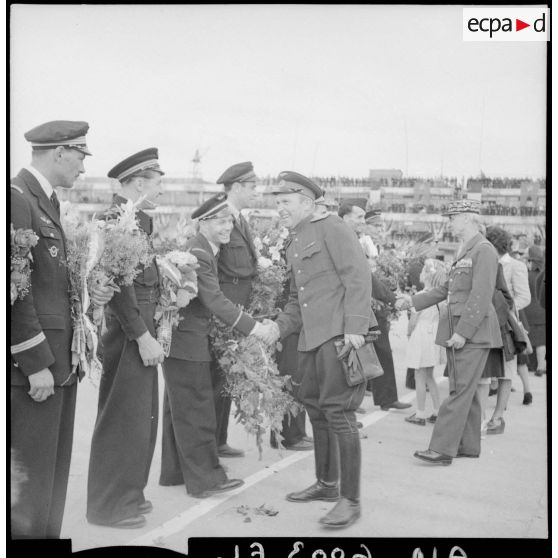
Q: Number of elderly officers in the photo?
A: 1